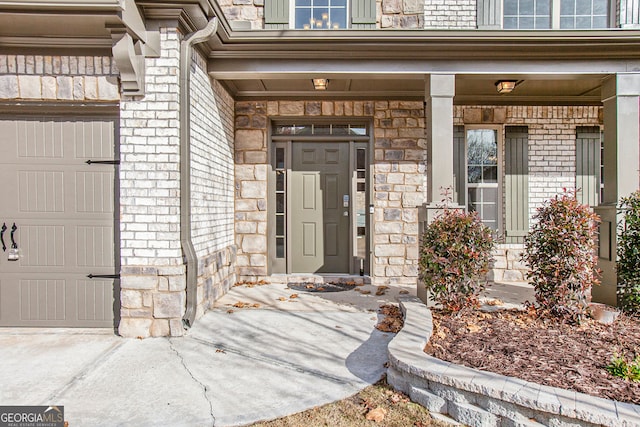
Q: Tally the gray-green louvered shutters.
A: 7